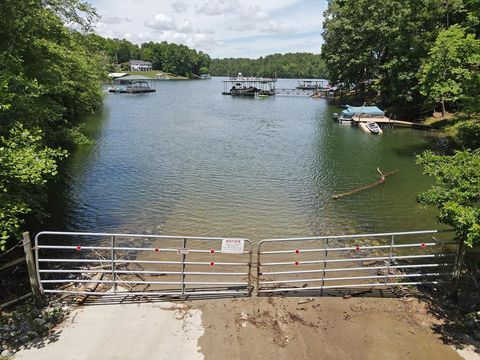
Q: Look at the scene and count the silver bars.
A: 12